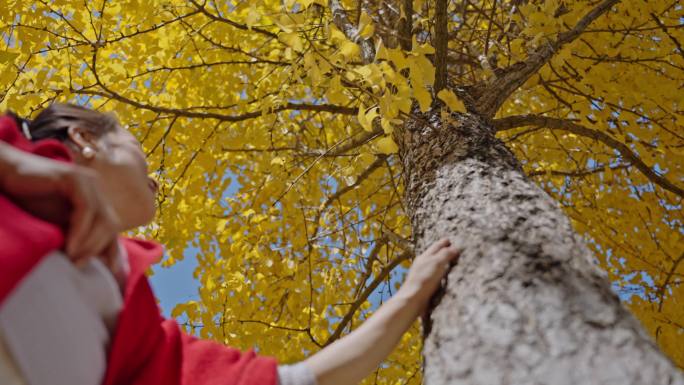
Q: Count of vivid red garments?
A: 1